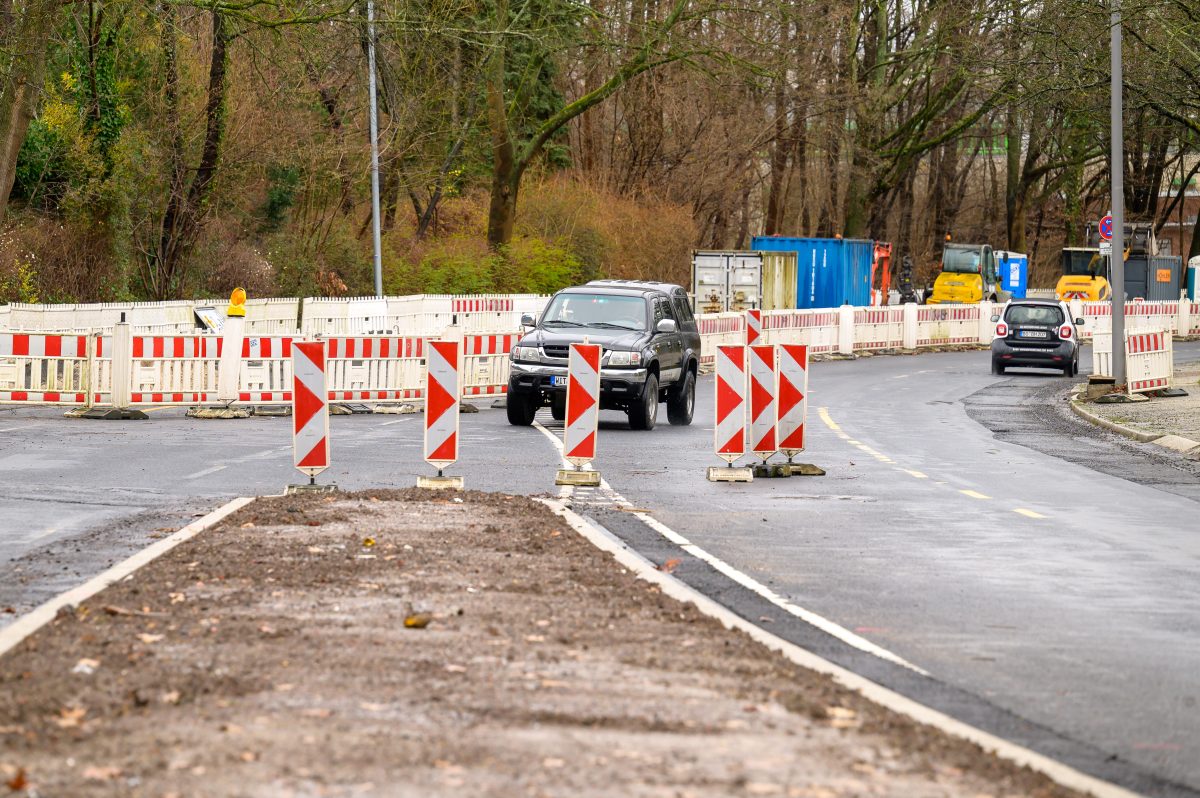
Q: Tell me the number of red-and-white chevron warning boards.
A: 7